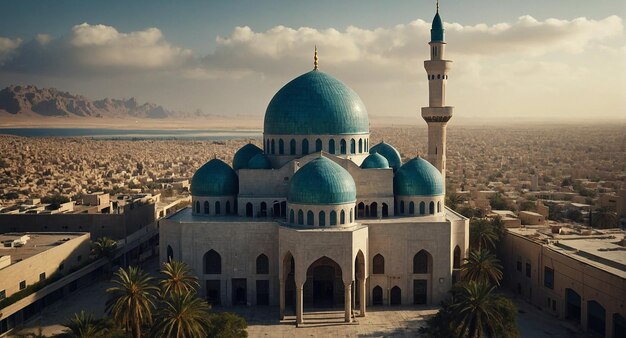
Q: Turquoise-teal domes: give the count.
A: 8